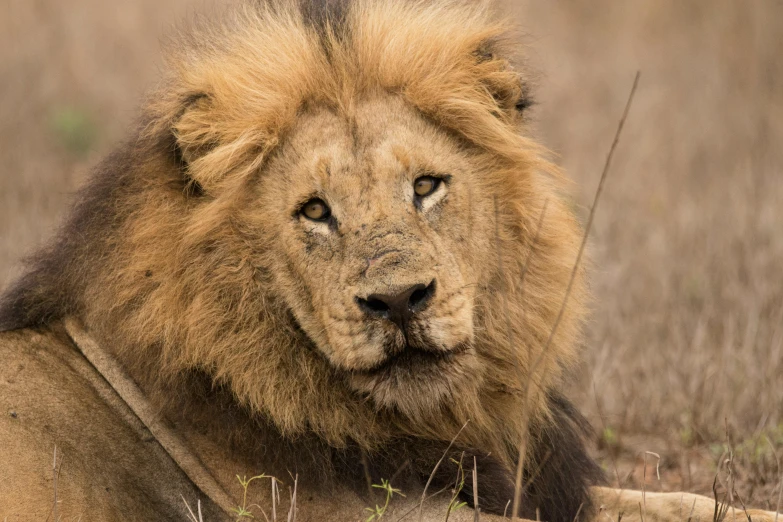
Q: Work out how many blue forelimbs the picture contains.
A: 0